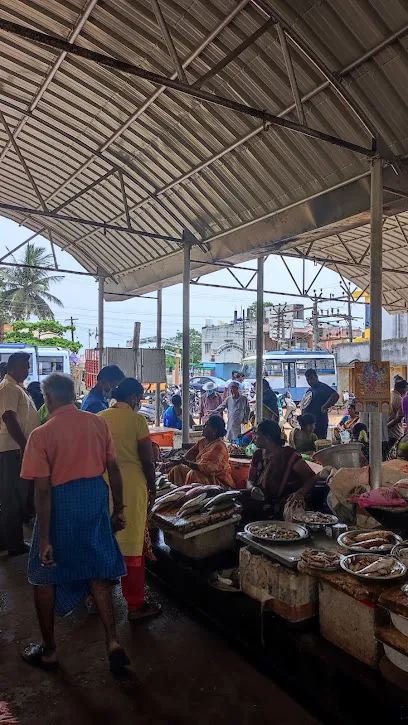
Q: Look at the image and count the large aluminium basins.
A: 1